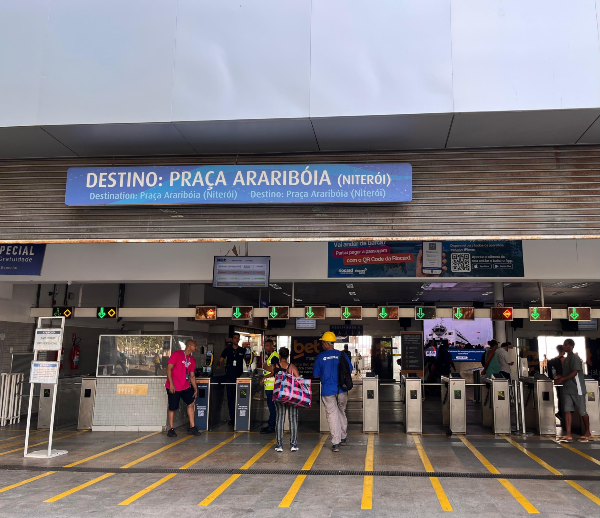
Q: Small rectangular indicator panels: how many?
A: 13